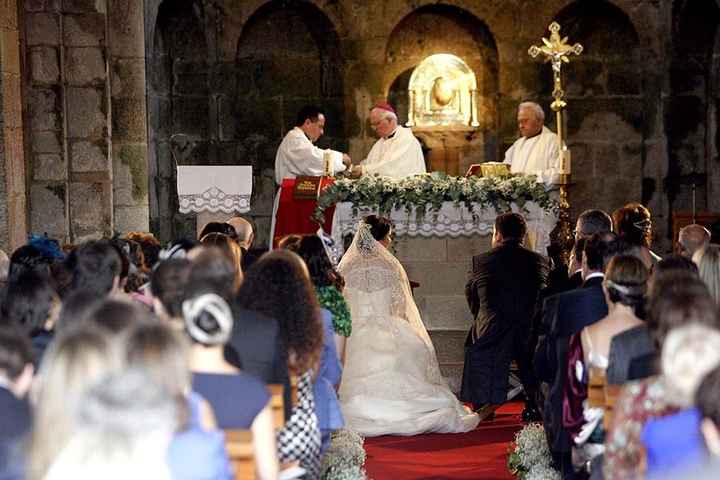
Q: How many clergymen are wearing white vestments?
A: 3